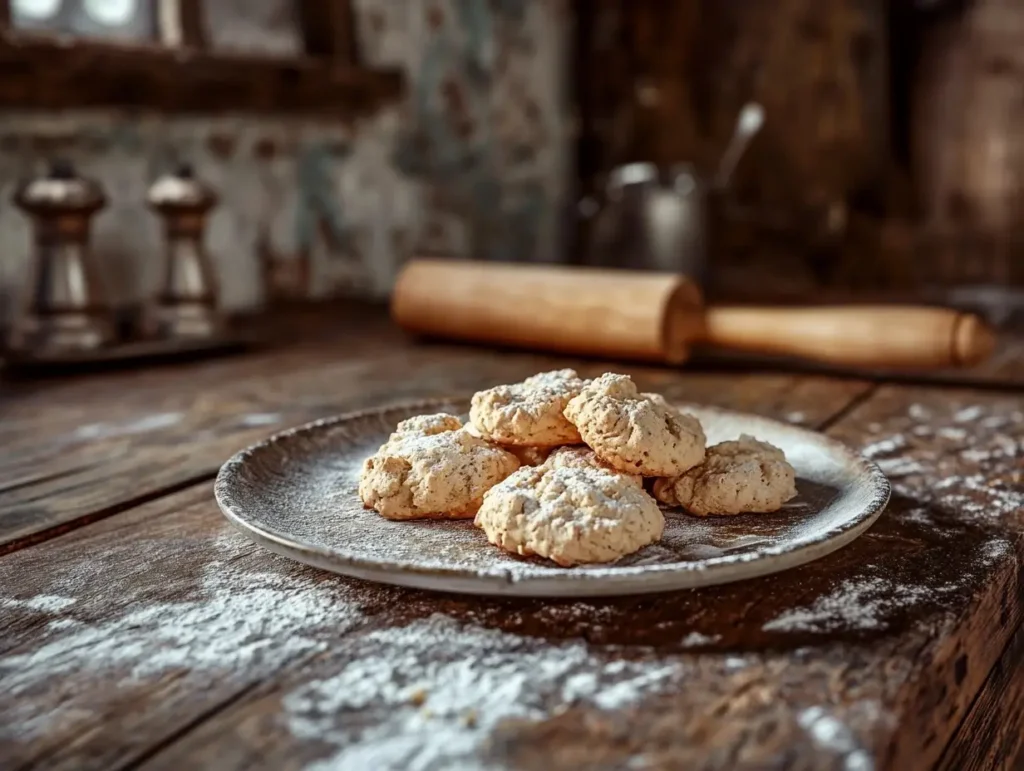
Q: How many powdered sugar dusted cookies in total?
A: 6